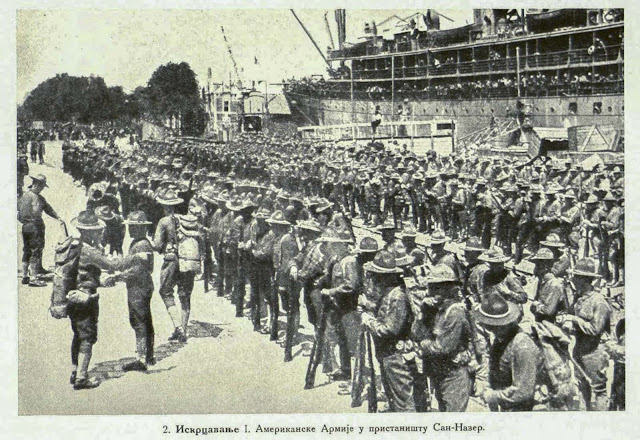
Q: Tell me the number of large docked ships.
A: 1